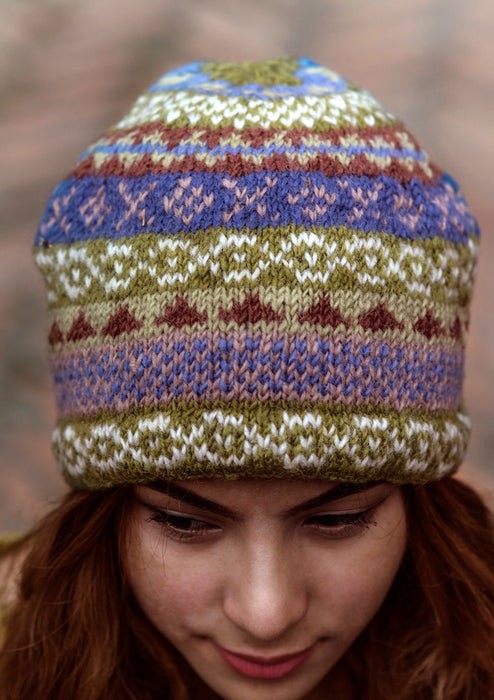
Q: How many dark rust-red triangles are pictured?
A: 9